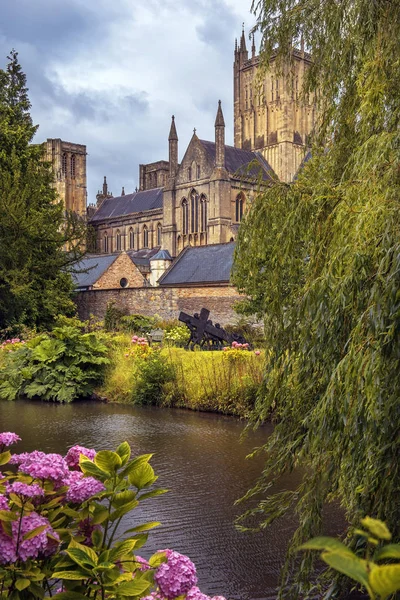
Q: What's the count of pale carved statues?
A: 0